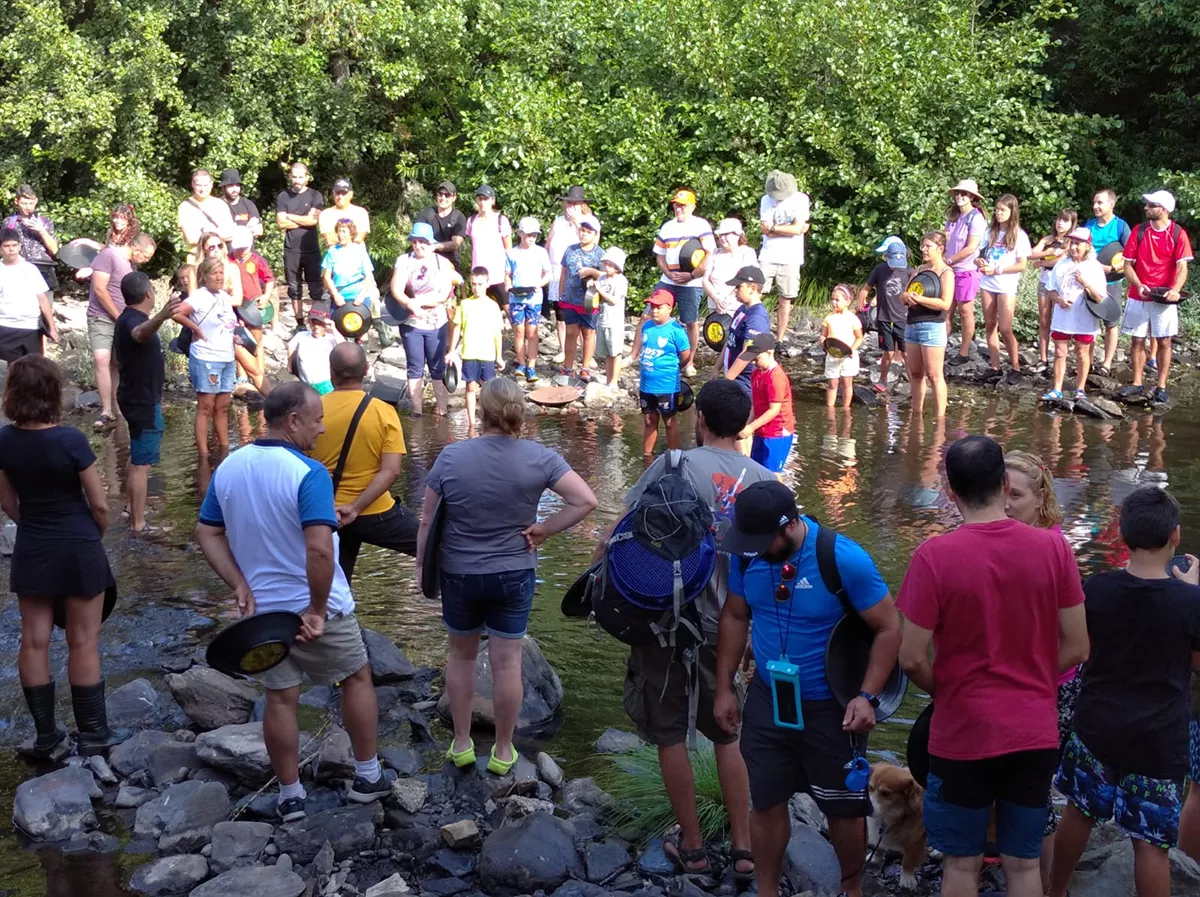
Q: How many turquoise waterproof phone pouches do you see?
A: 1